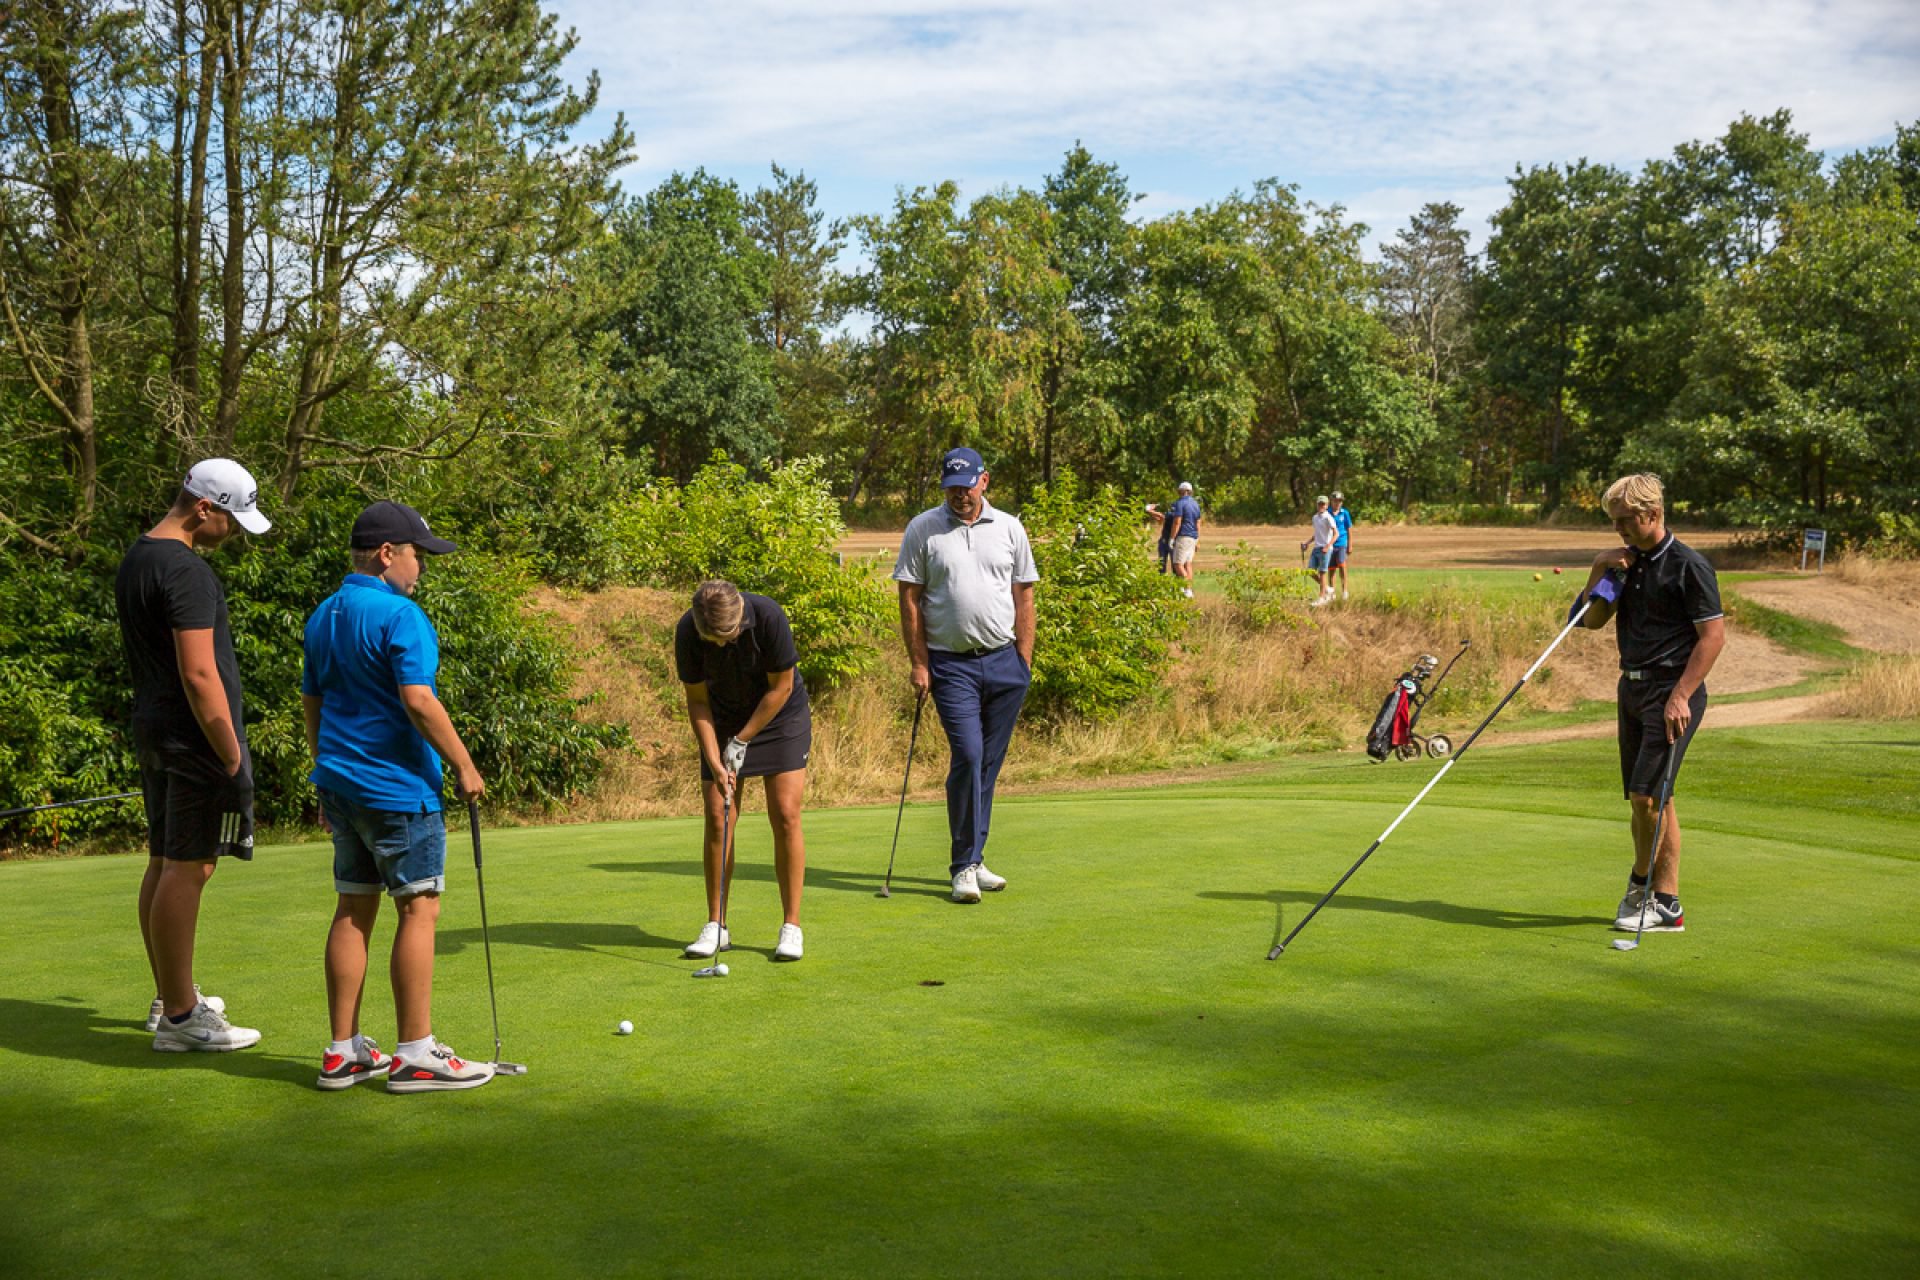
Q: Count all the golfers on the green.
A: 5